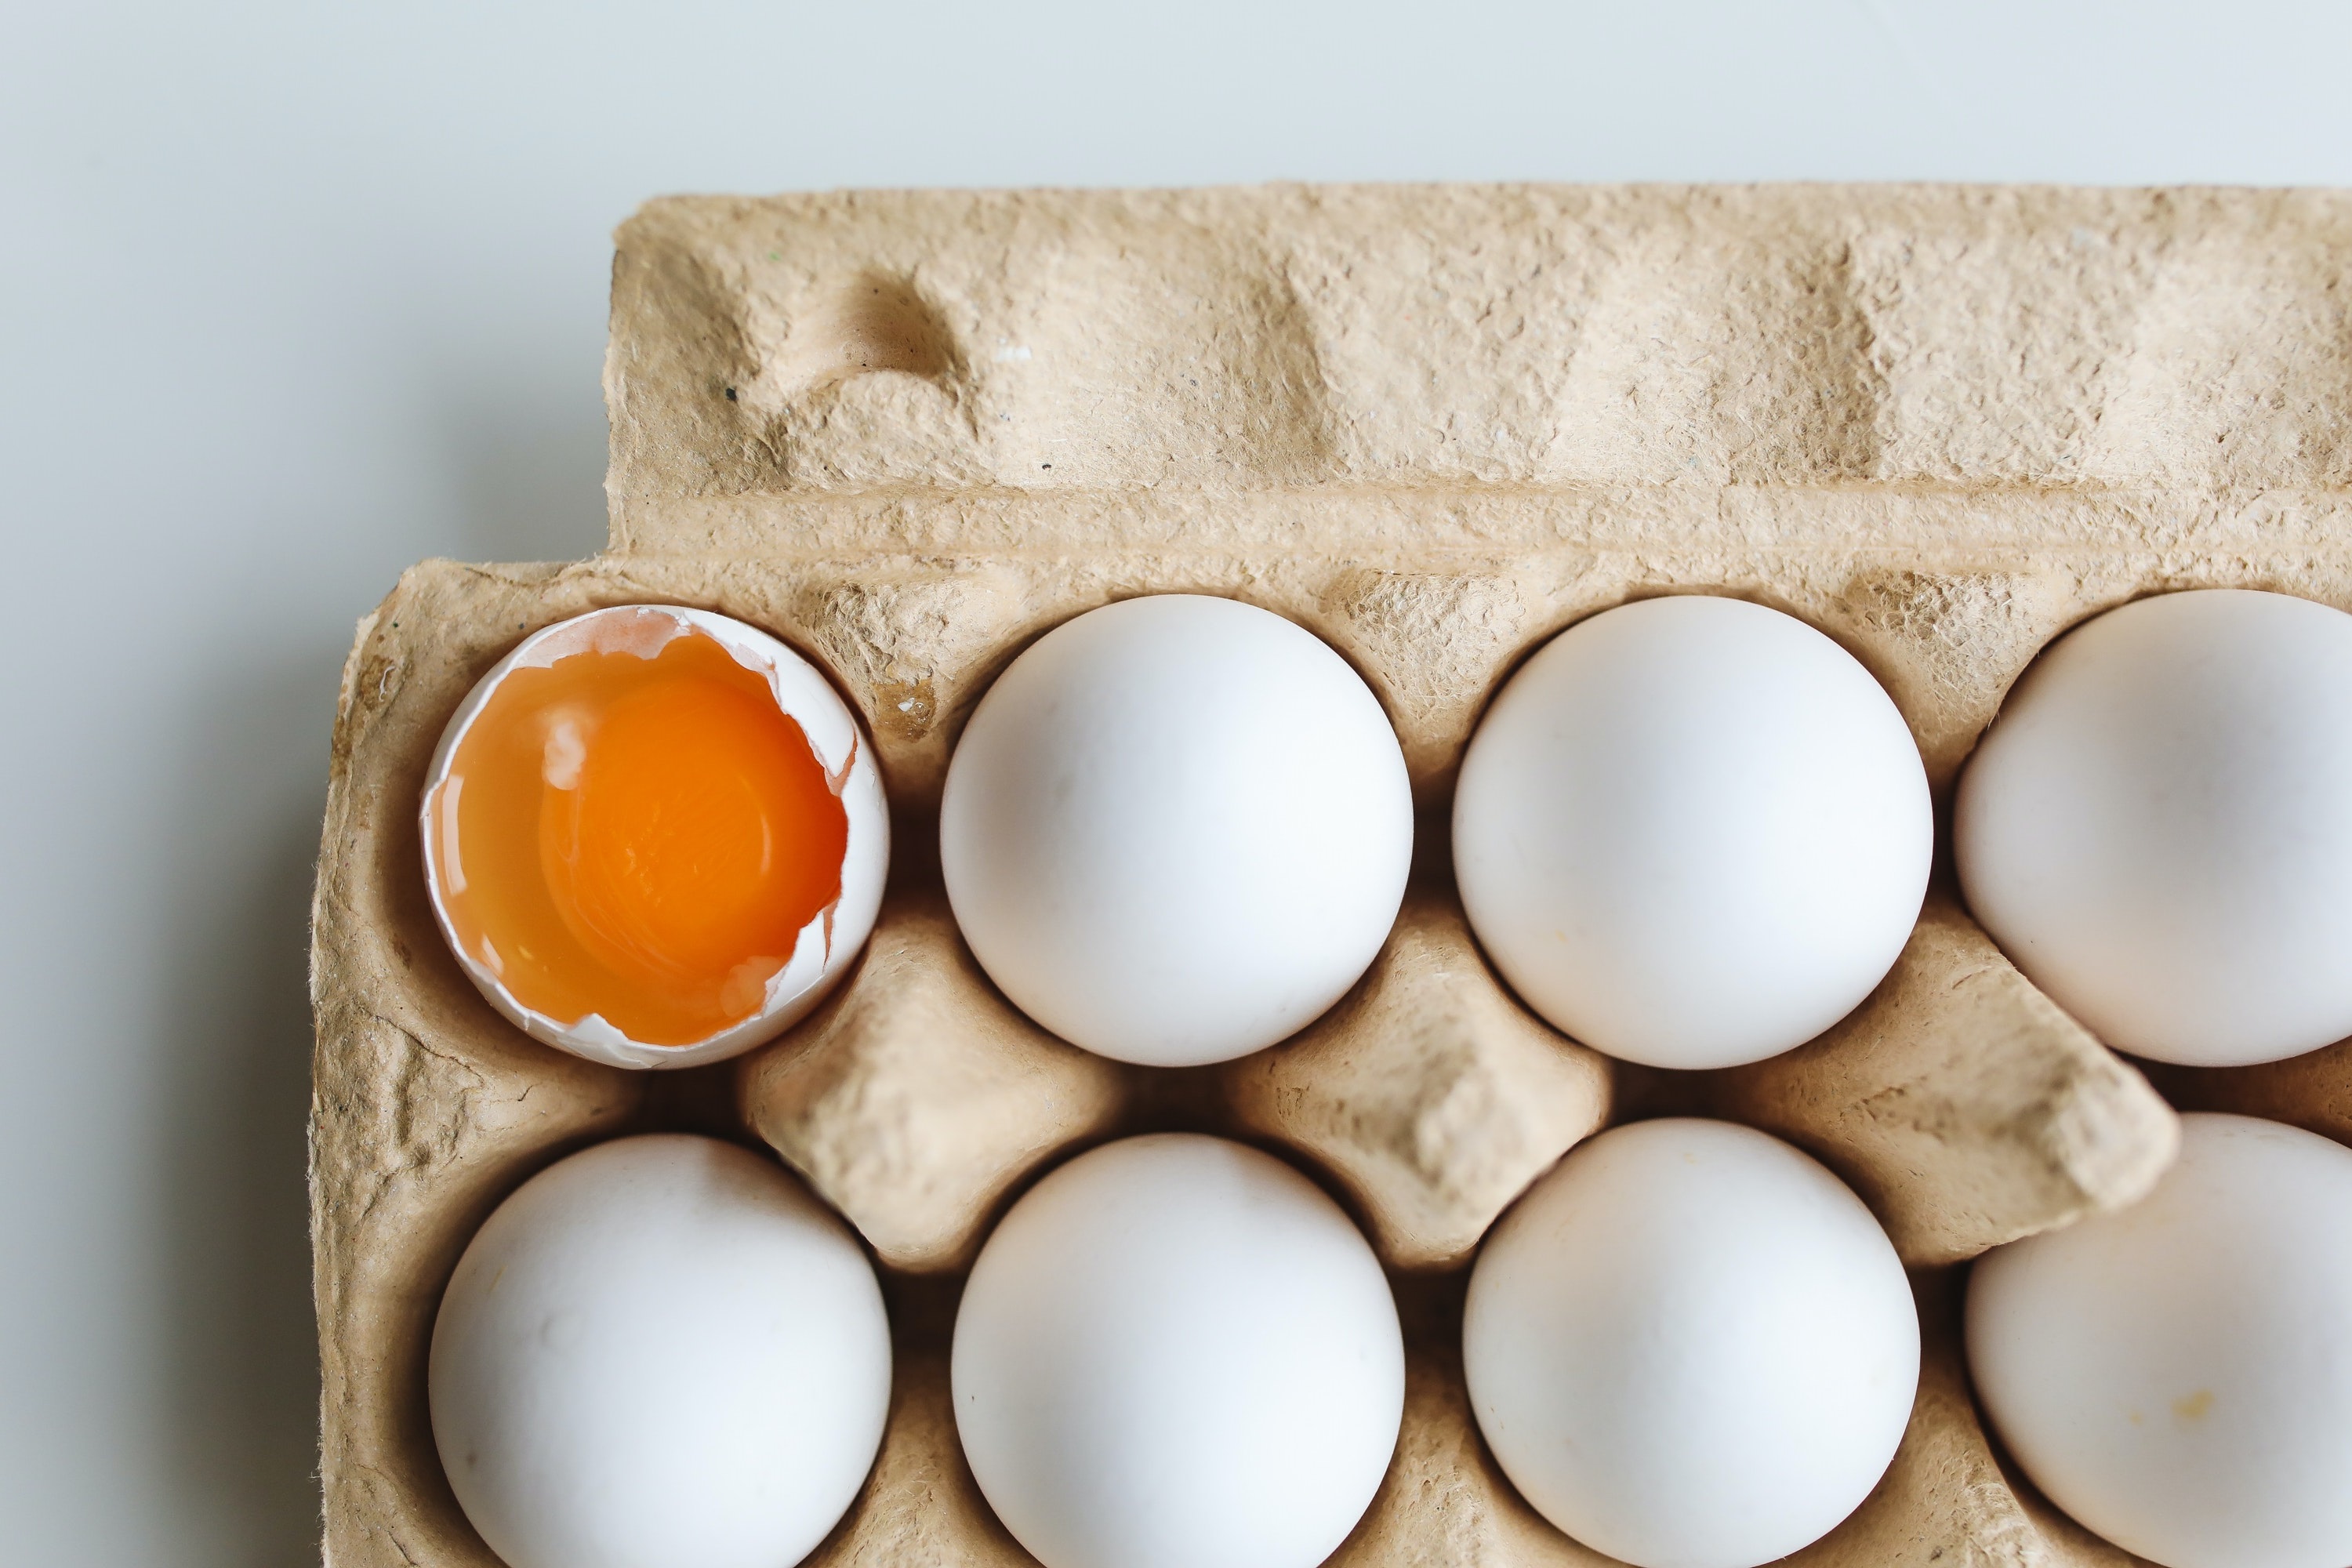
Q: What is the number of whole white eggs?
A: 7